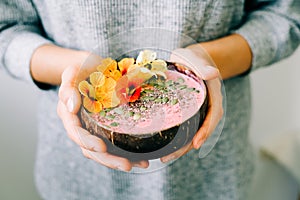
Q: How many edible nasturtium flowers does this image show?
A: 4